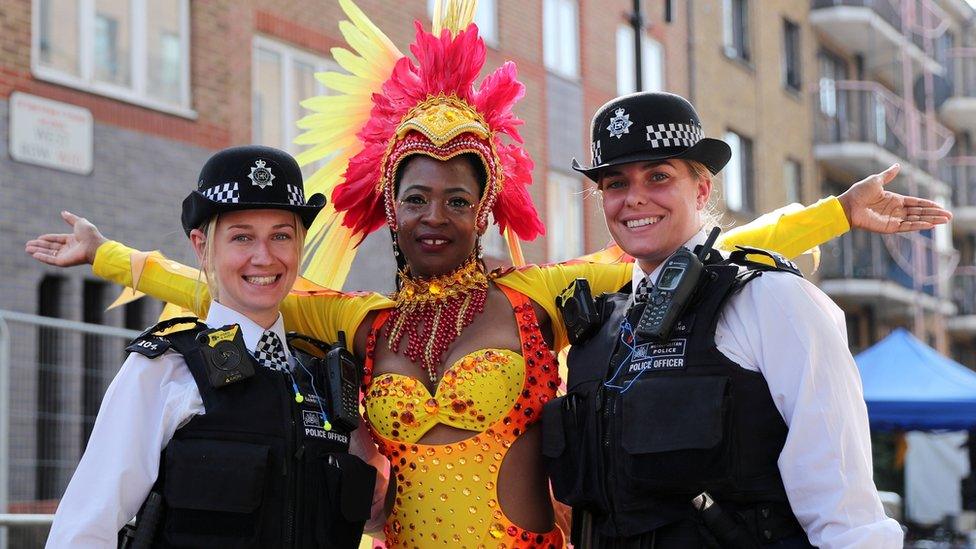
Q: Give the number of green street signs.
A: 0